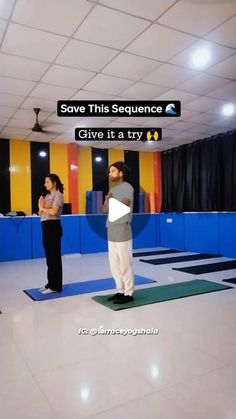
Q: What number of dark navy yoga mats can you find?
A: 4